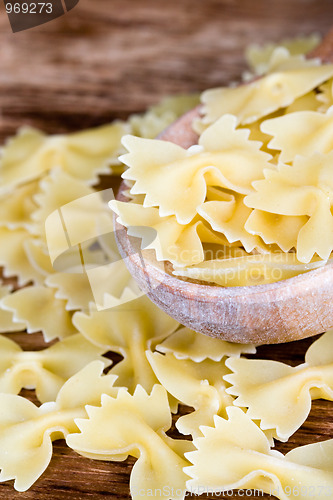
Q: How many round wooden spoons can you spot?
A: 1